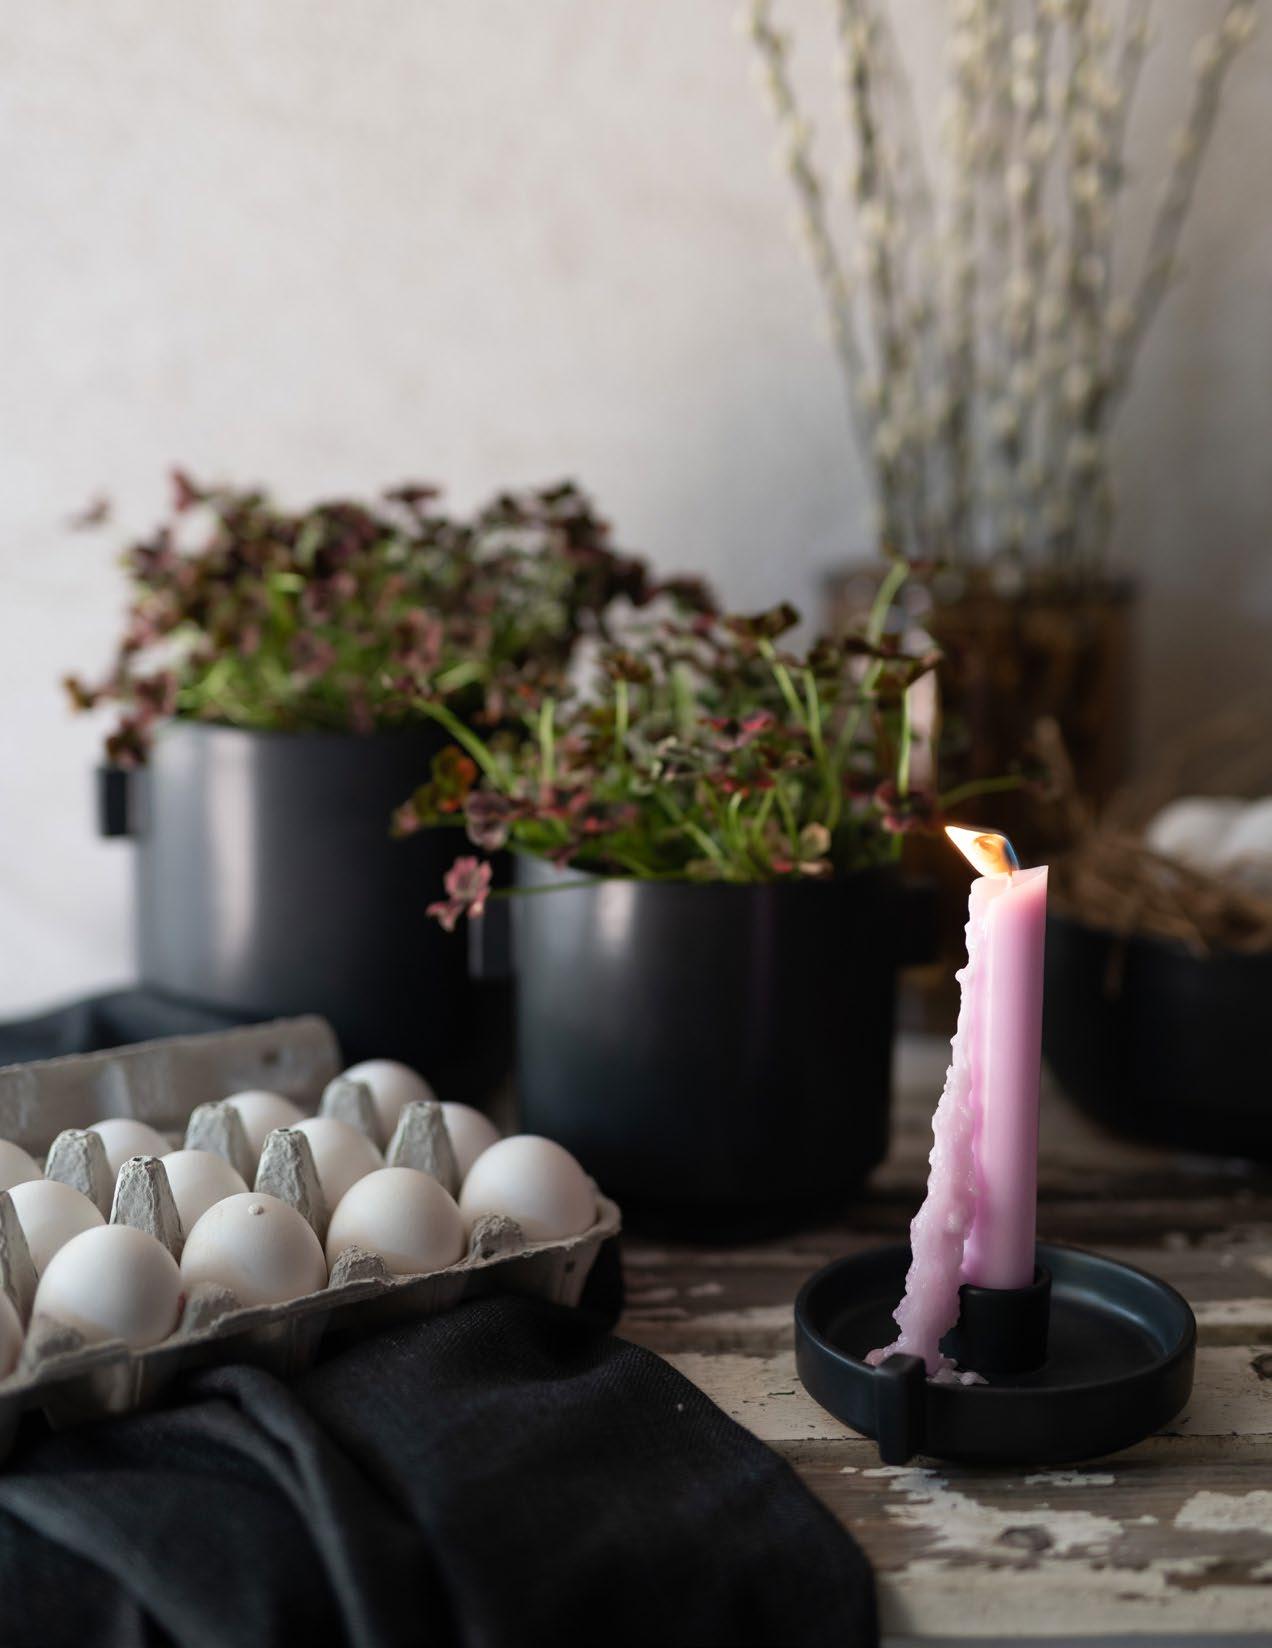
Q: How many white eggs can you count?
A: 15